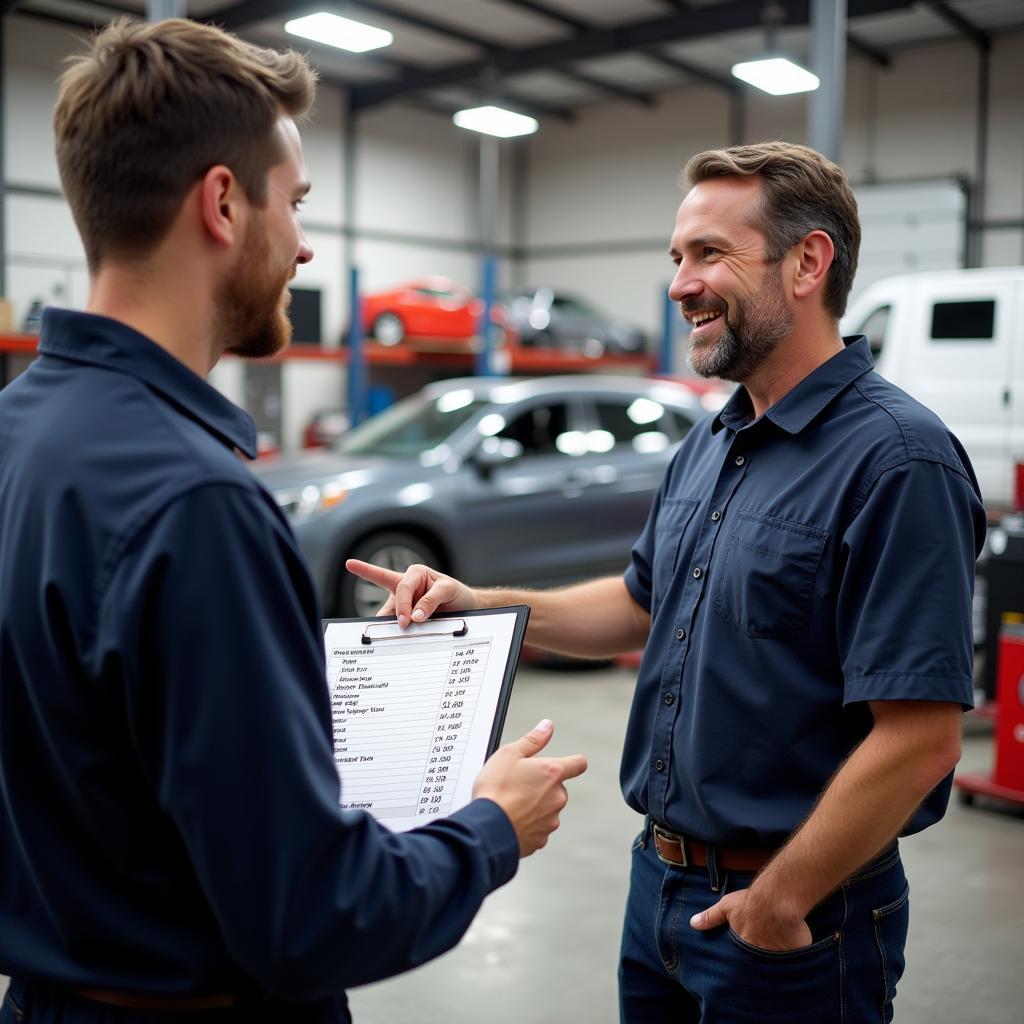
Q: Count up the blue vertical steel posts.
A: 3